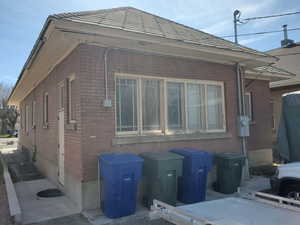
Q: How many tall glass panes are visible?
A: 5